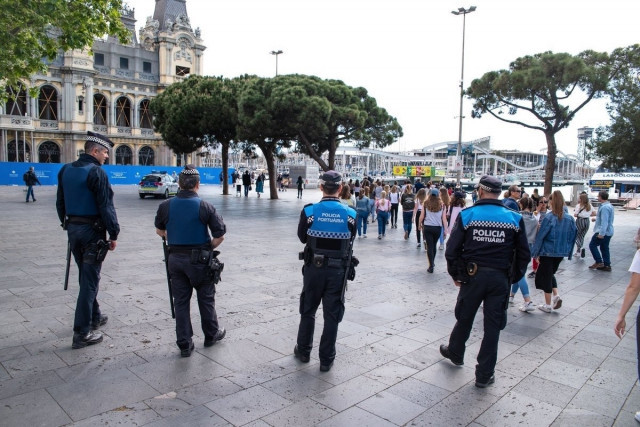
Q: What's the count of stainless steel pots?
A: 0